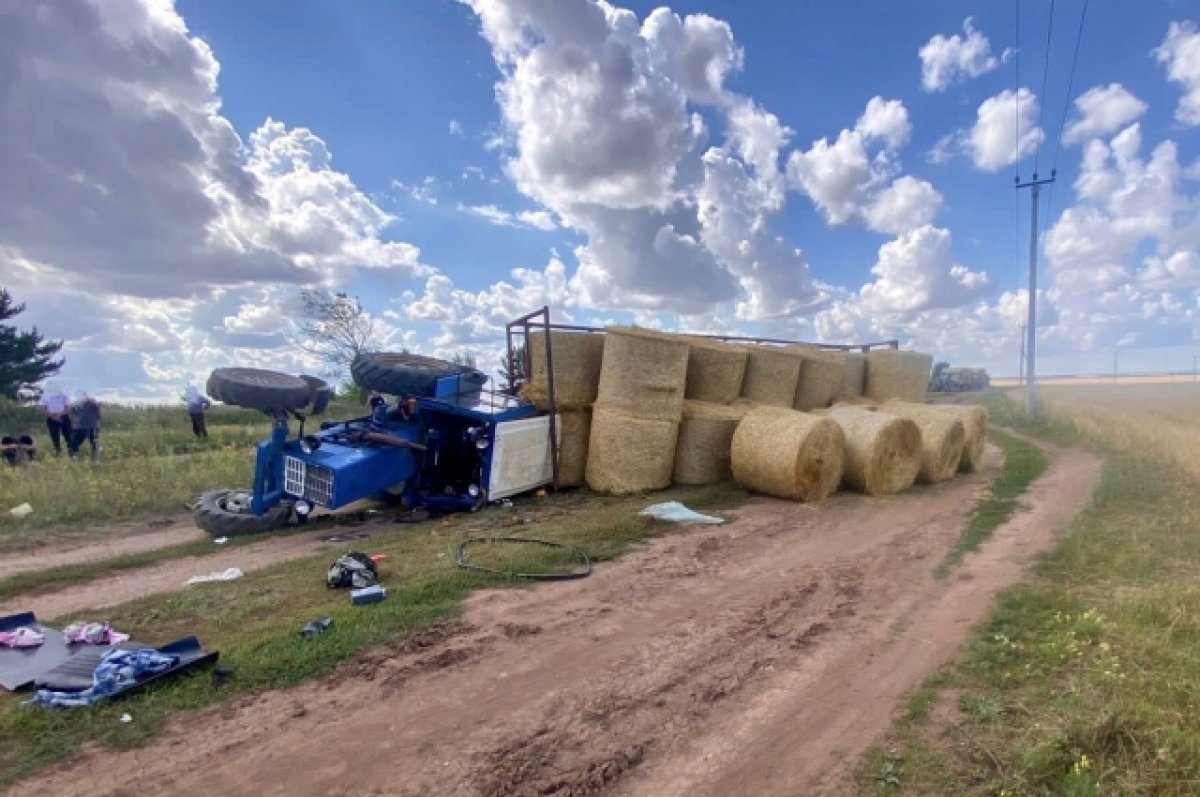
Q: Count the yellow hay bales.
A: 14